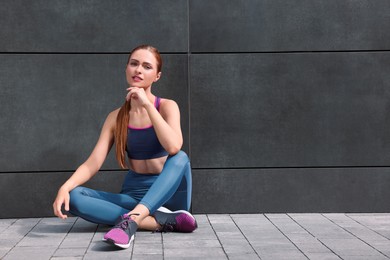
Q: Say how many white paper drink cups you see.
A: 0